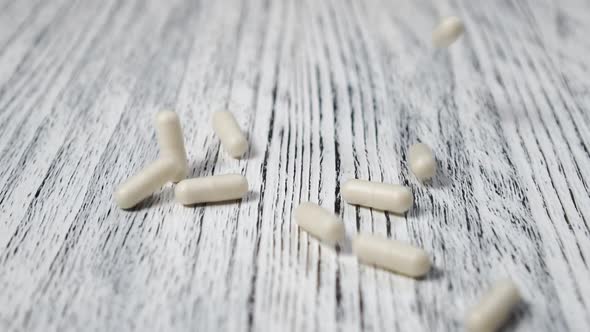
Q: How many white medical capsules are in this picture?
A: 10